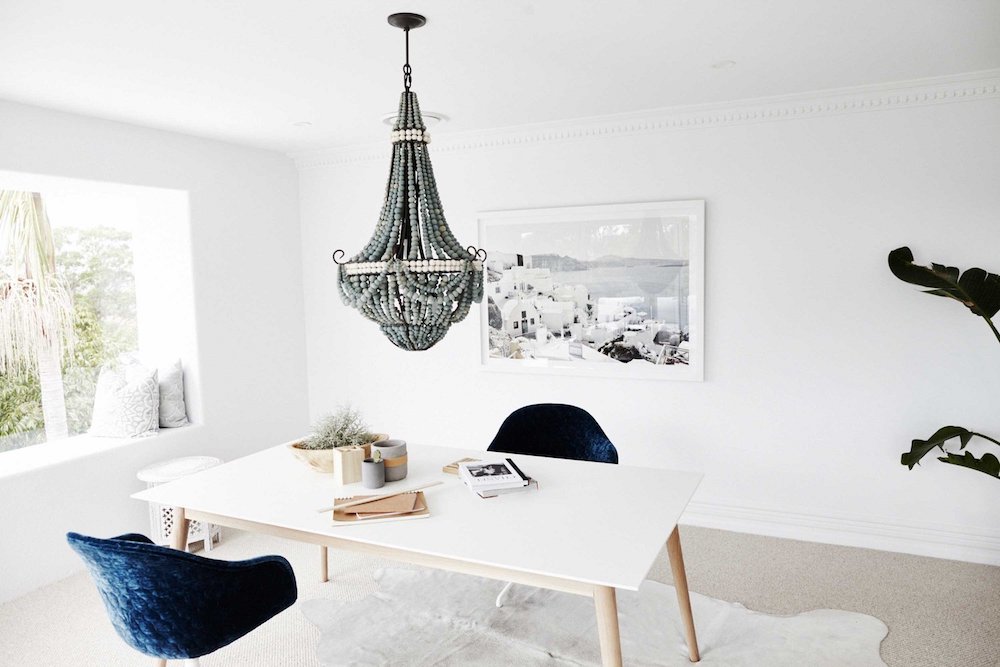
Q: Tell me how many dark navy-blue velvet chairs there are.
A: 2